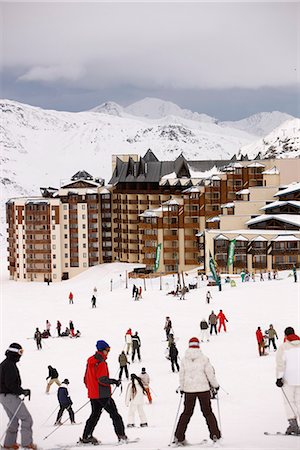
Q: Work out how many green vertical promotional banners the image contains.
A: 3